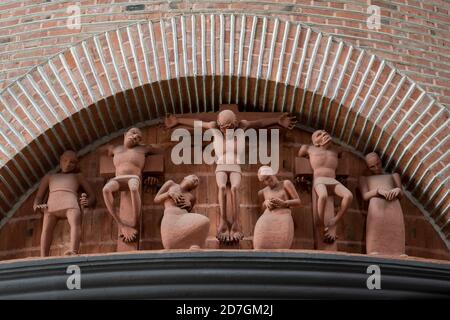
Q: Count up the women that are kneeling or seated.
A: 2